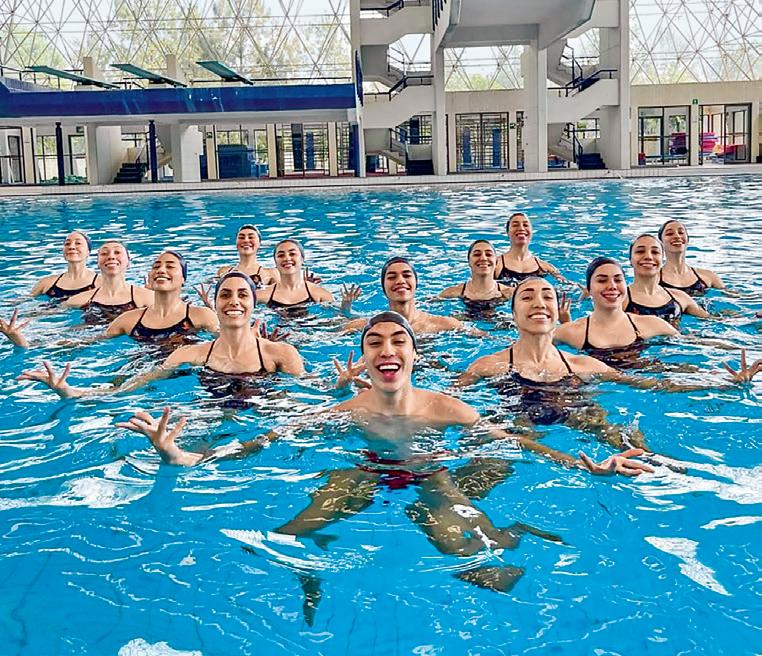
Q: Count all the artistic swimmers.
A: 14